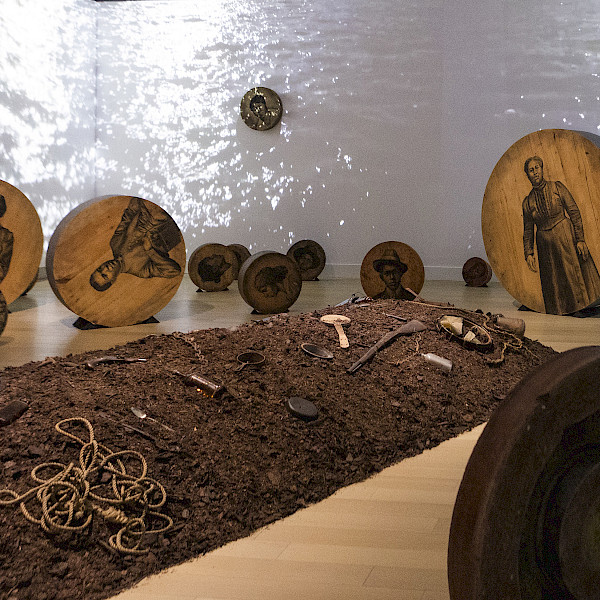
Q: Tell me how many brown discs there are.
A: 12